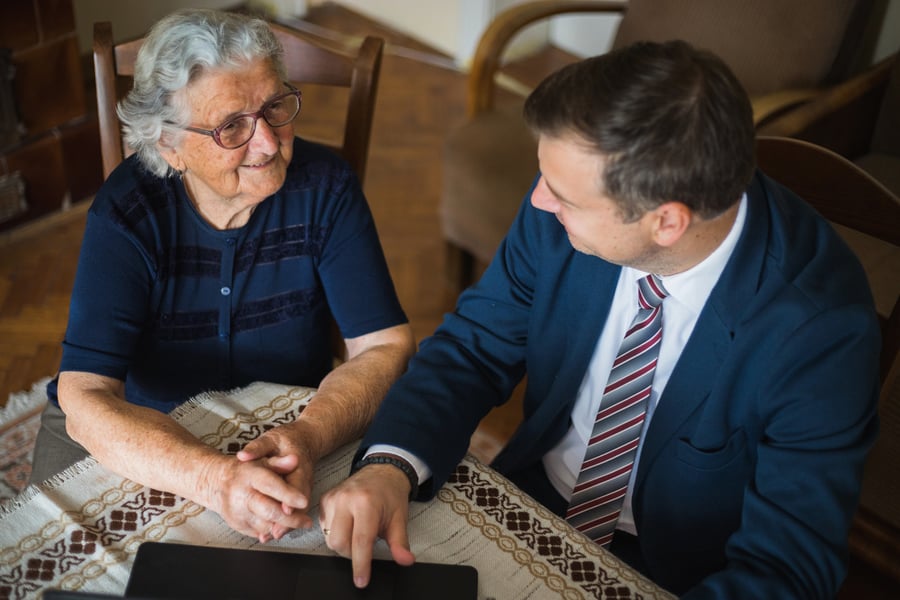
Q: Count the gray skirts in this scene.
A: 1